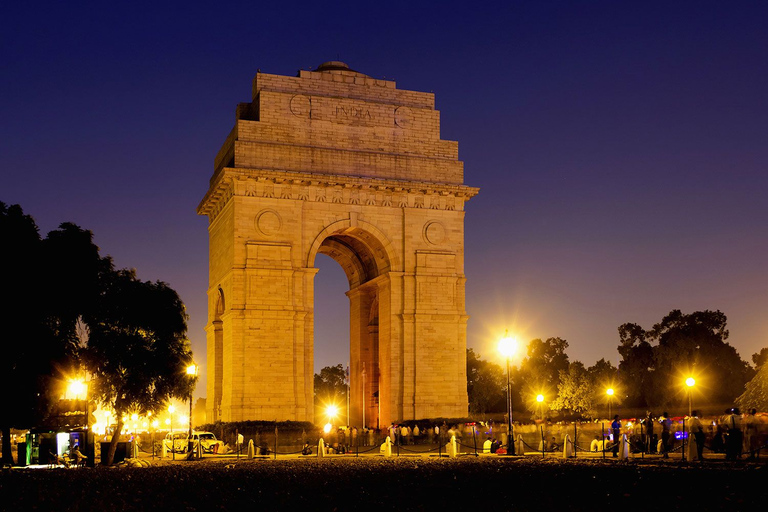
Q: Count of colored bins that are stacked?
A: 0